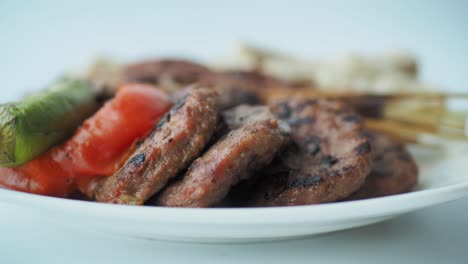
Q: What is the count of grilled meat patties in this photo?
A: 4